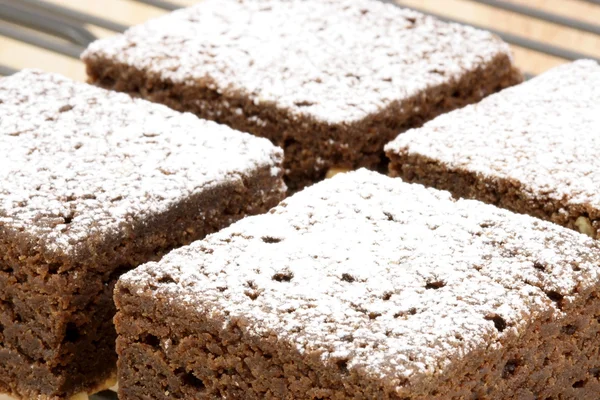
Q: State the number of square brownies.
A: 4